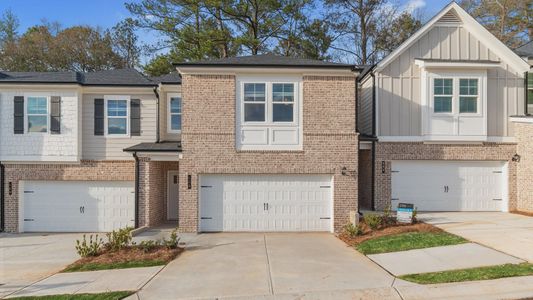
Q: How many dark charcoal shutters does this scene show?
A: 4